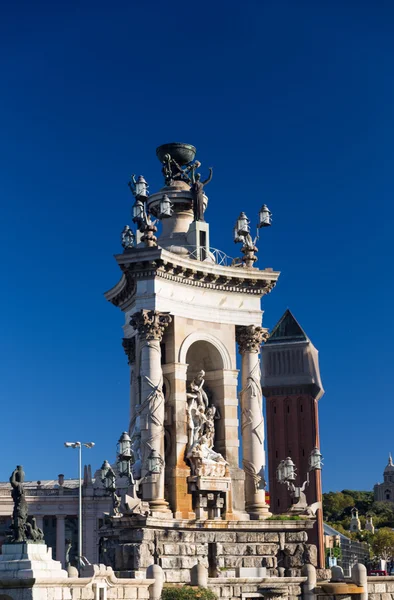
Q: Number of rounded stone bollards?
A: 6